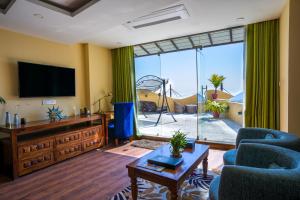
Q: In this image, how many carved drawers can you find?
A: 6